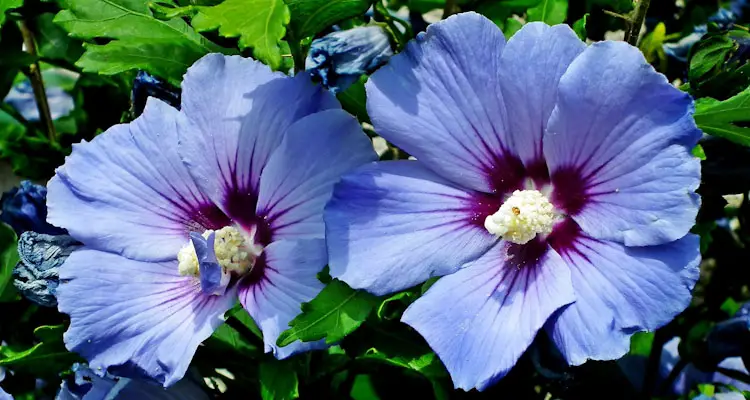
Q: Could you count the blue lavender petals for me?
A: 11